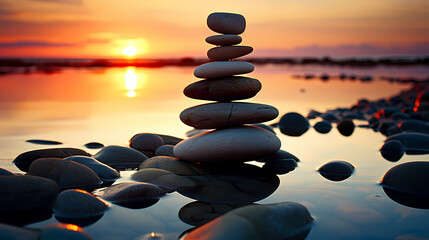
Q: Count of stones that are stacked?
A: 7